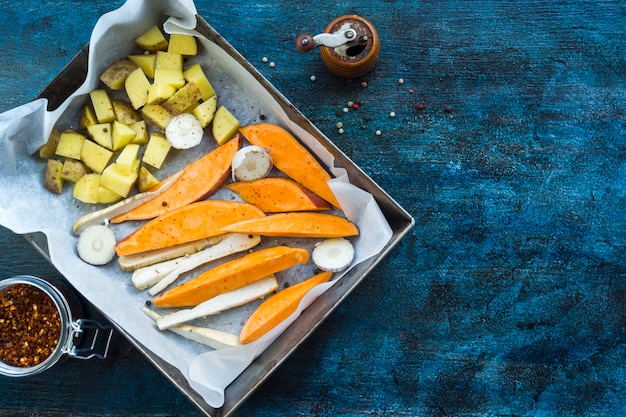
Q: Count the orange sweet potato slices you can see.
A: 7